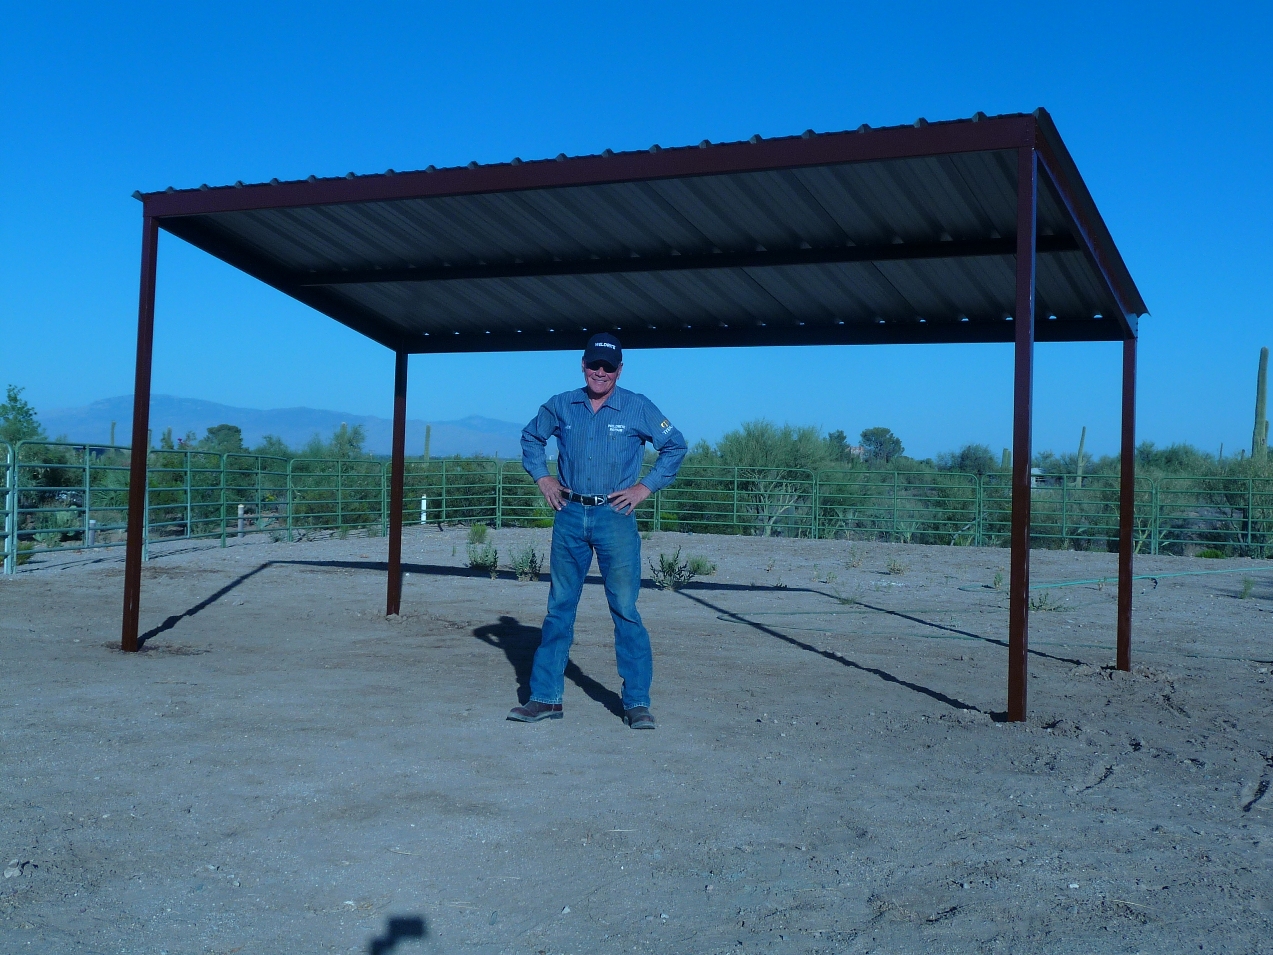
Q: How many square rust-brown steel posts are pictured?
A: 4